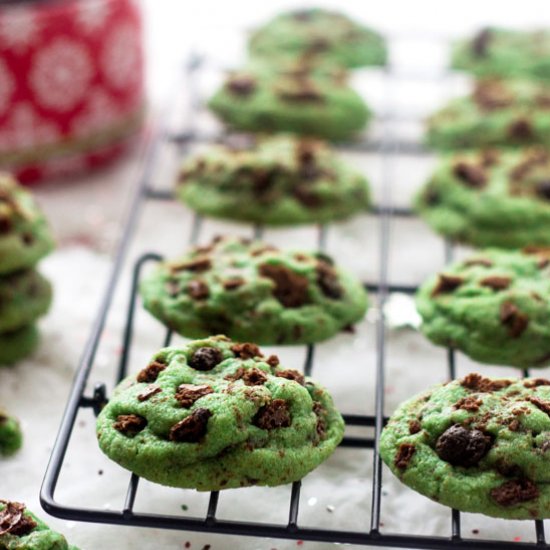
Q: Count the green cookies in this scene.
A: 15